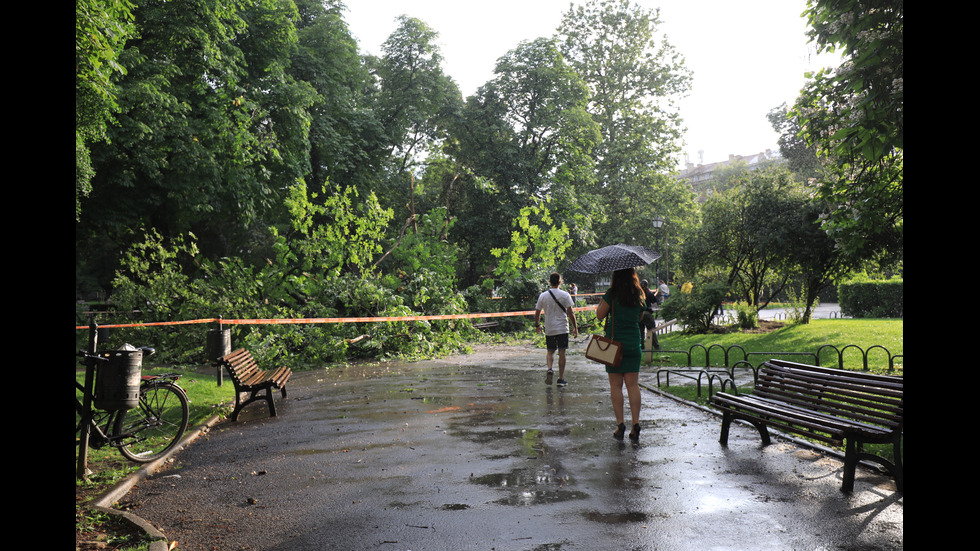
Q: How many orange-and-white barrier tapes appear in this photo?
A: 2